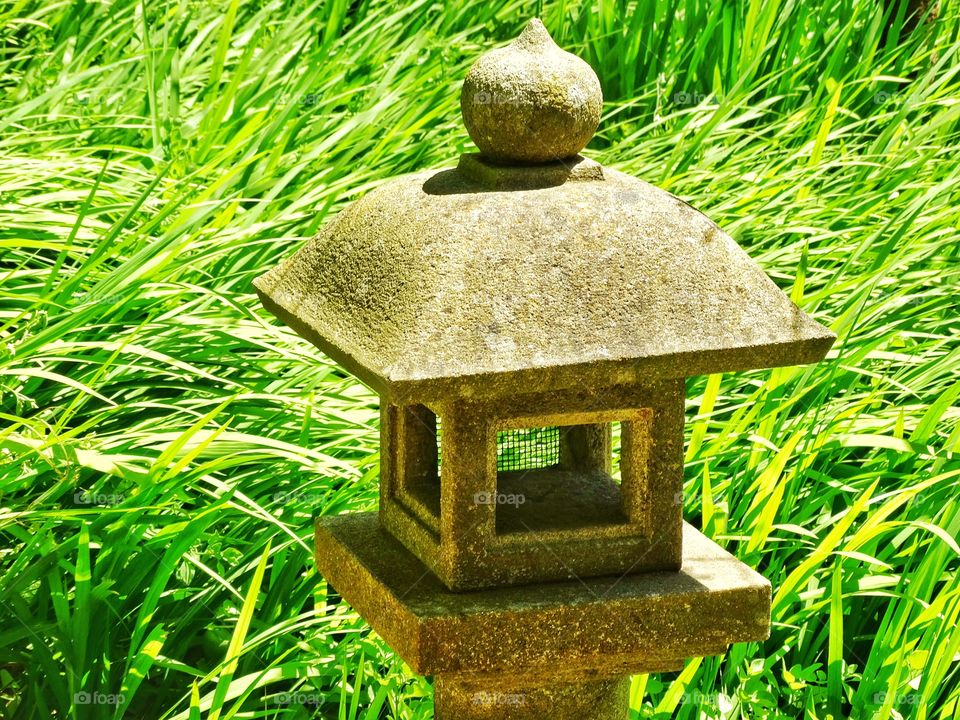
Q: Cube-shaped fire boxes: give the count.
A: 1